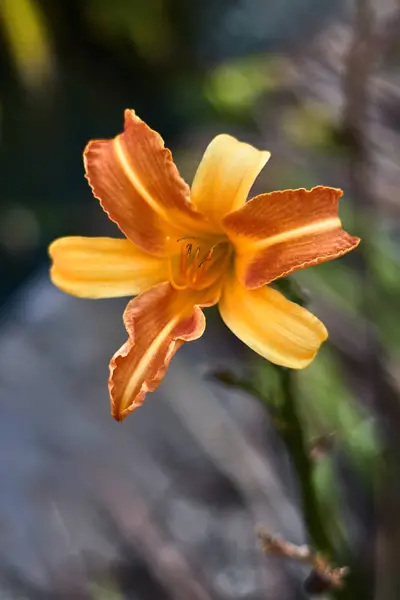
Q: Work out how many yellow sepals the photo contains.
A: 3